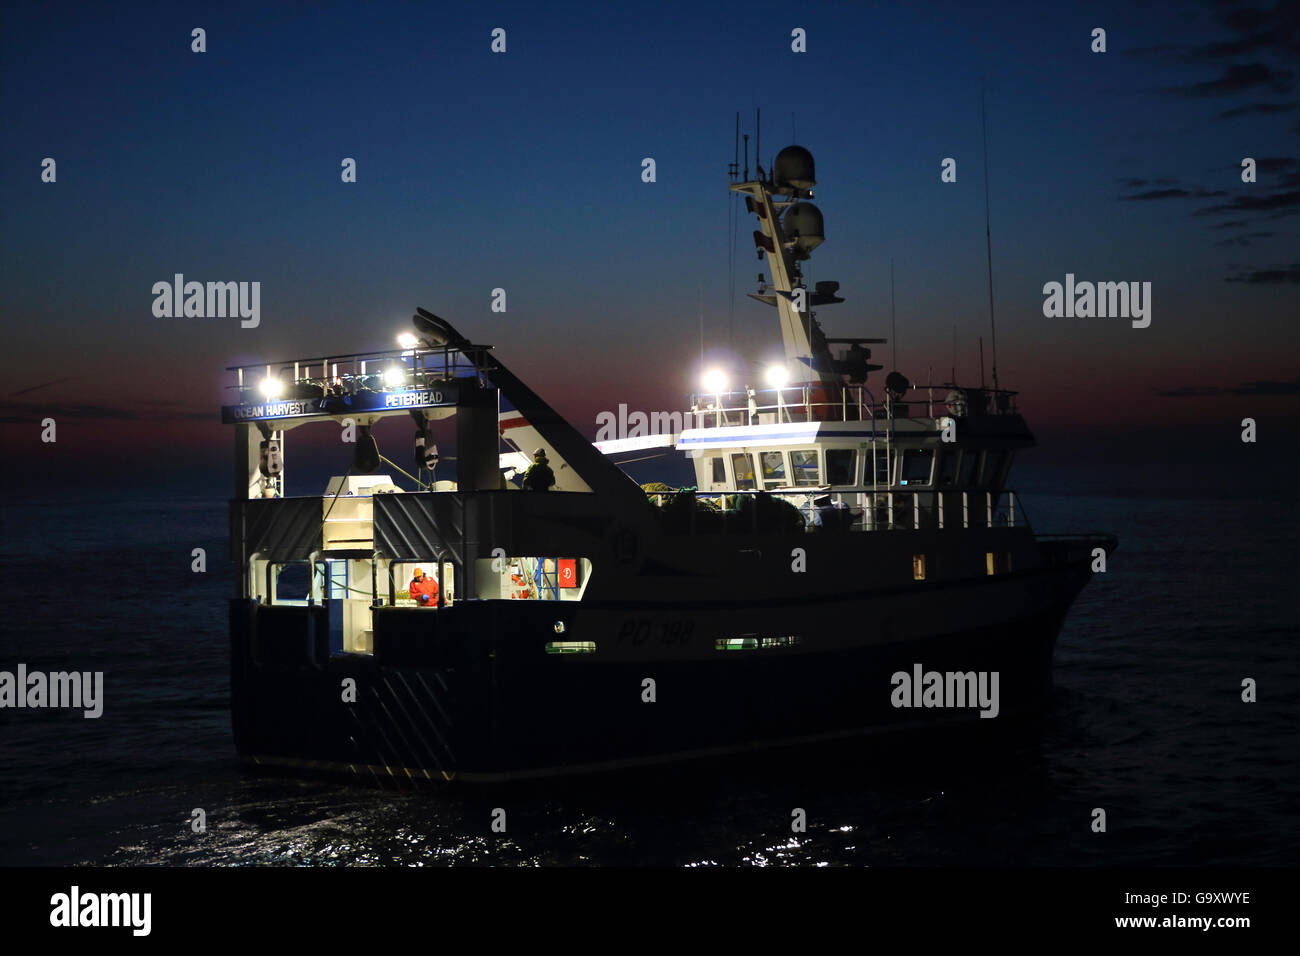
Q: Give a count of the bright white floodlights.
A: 5